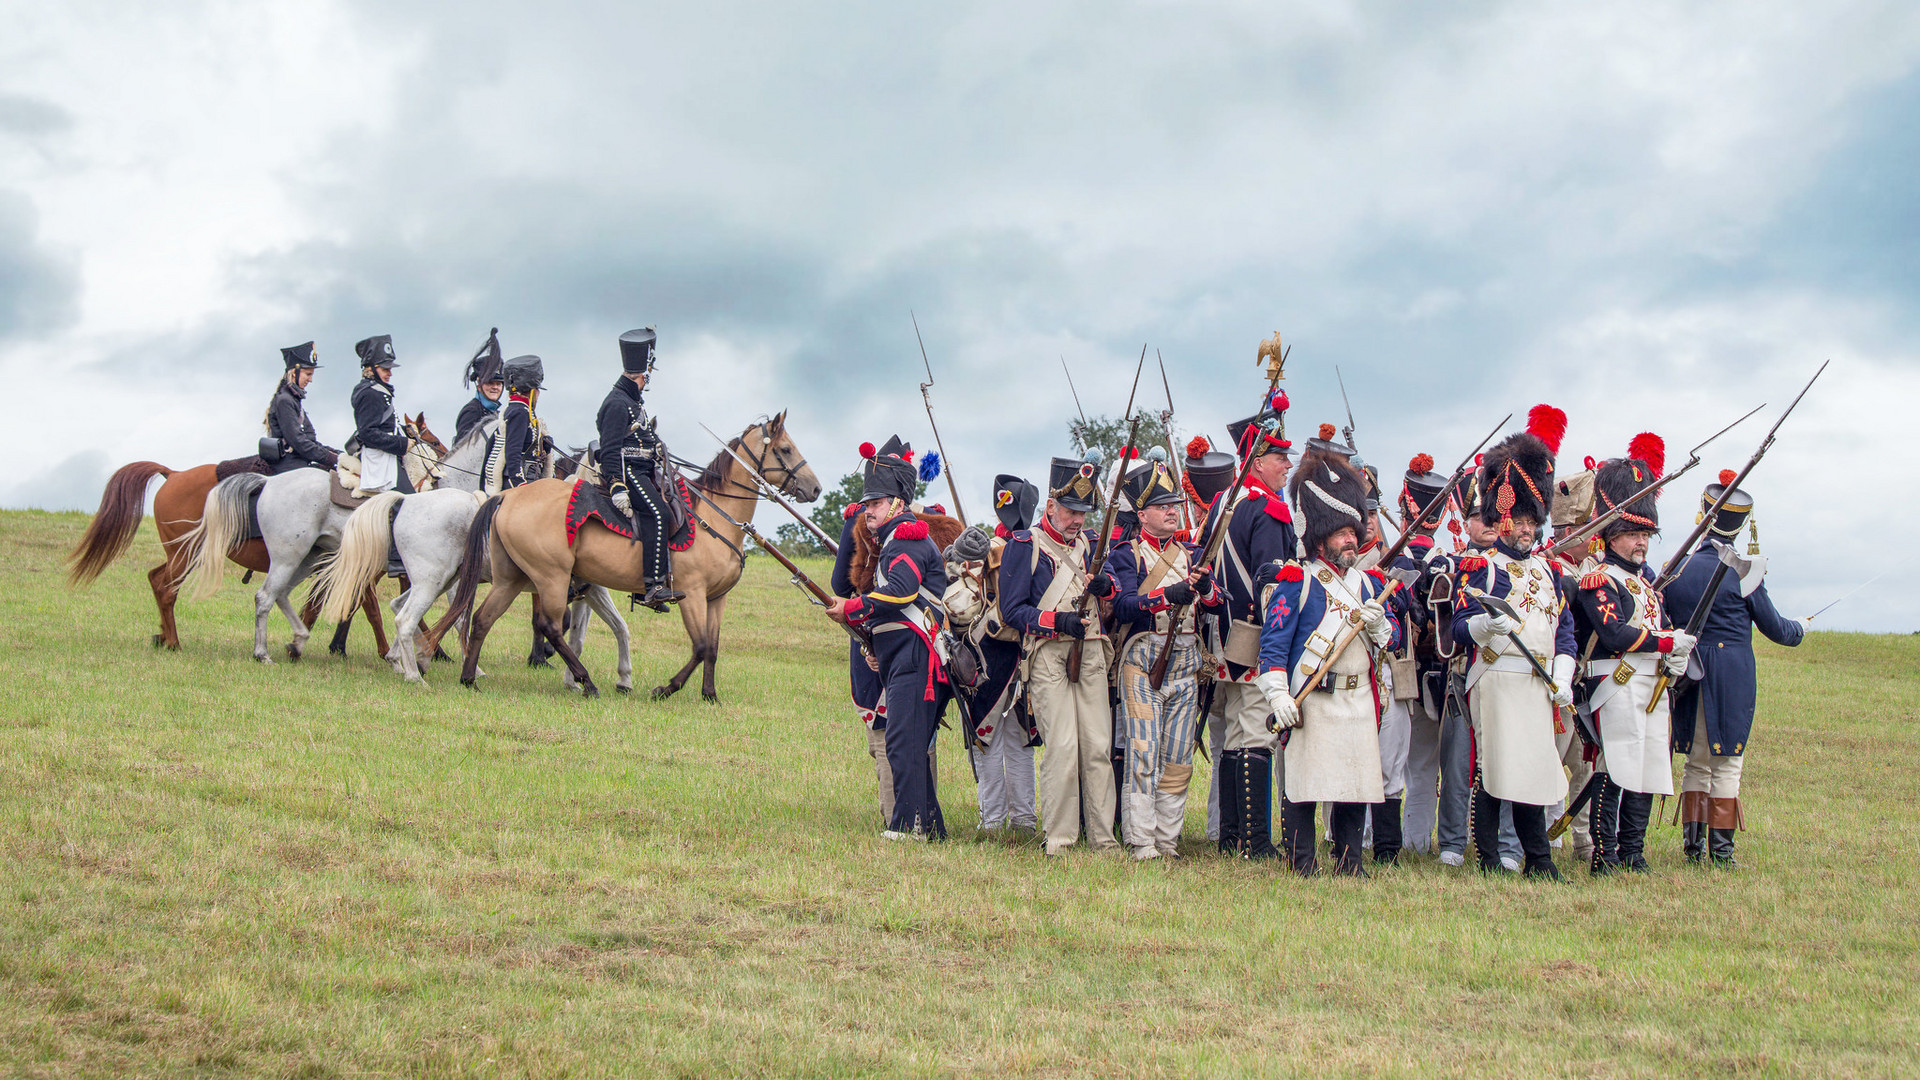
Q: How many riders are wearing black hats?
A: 5